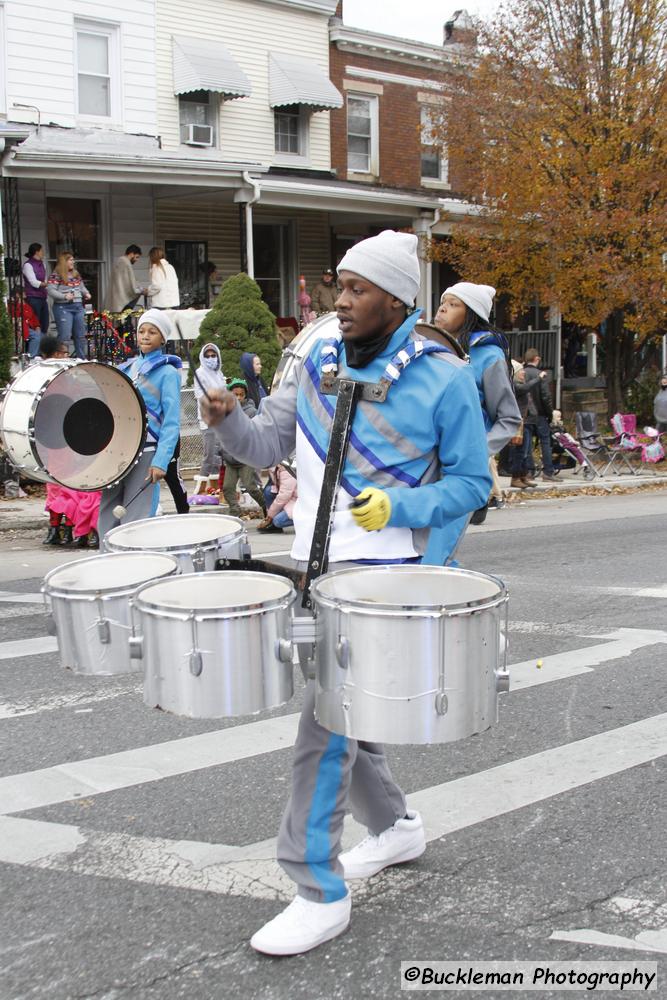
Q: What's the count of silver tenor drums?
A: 4